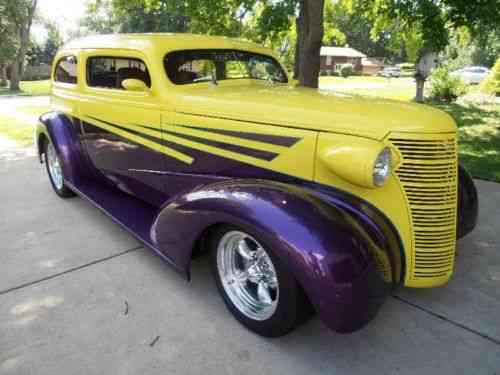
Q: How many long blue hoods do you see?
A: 0